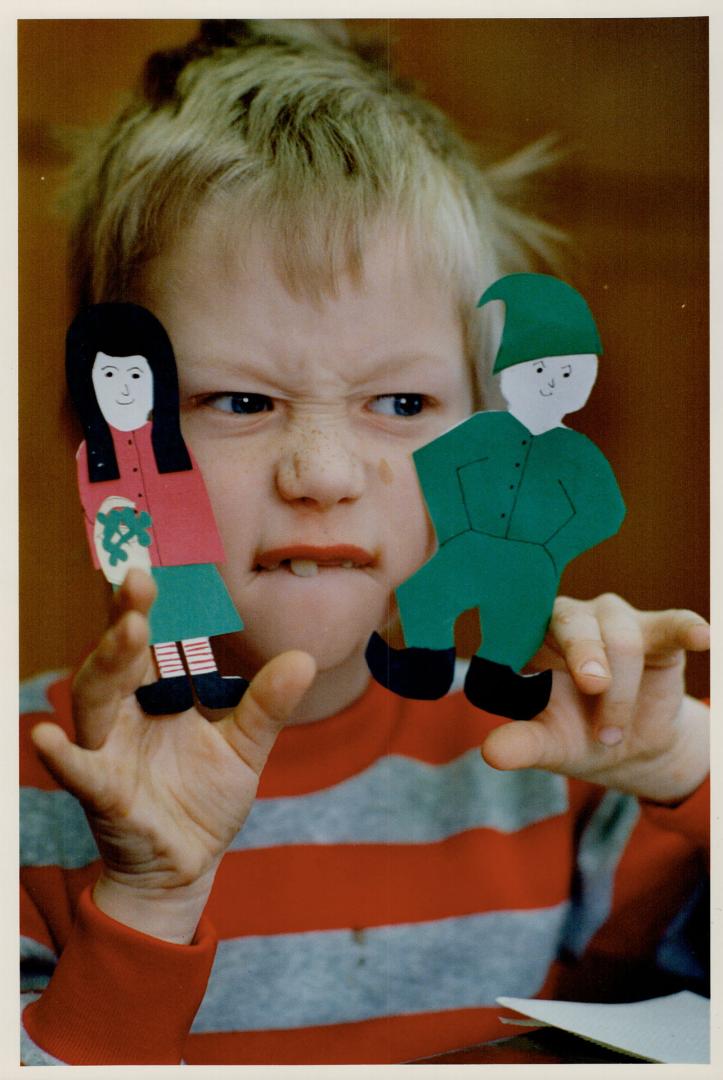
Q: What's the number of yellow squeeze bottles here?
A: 0